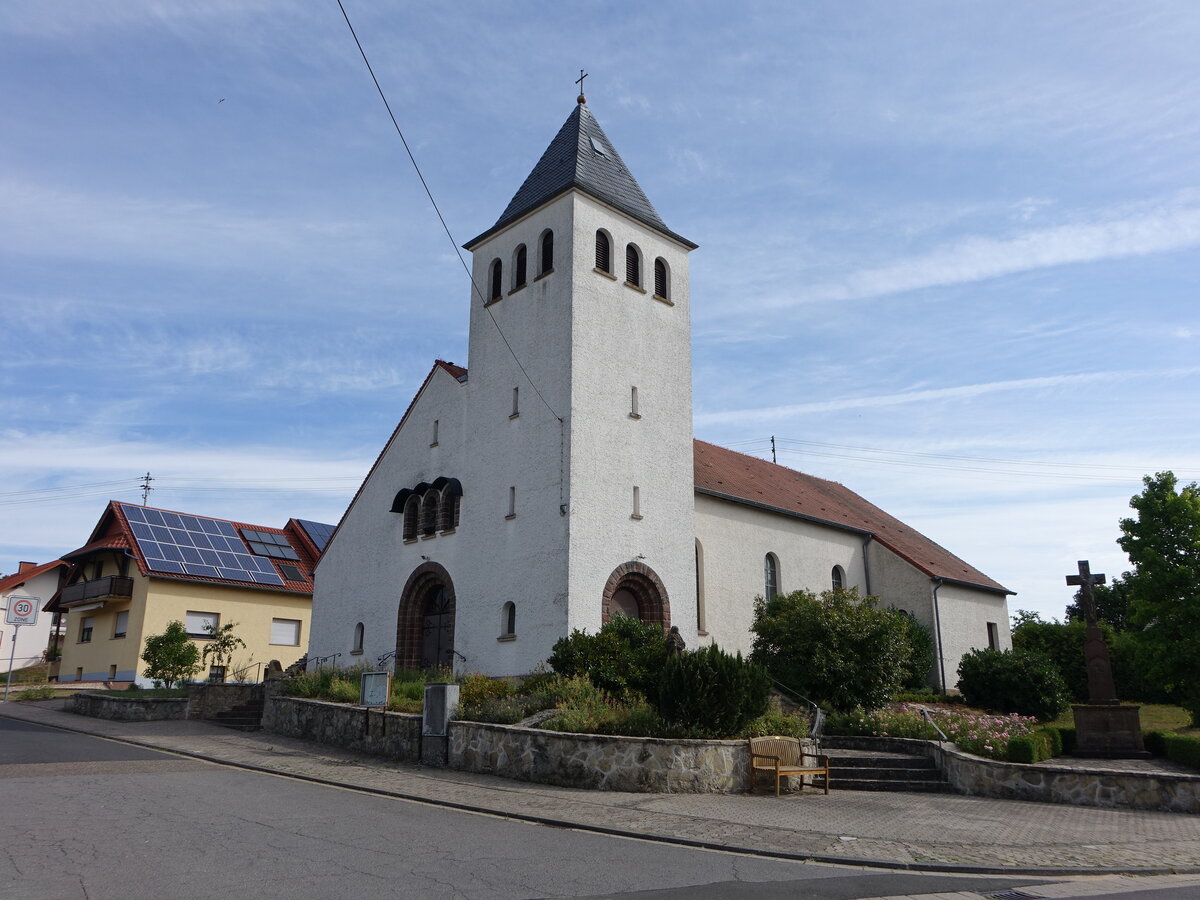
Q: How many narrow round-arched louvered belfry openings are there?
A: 6